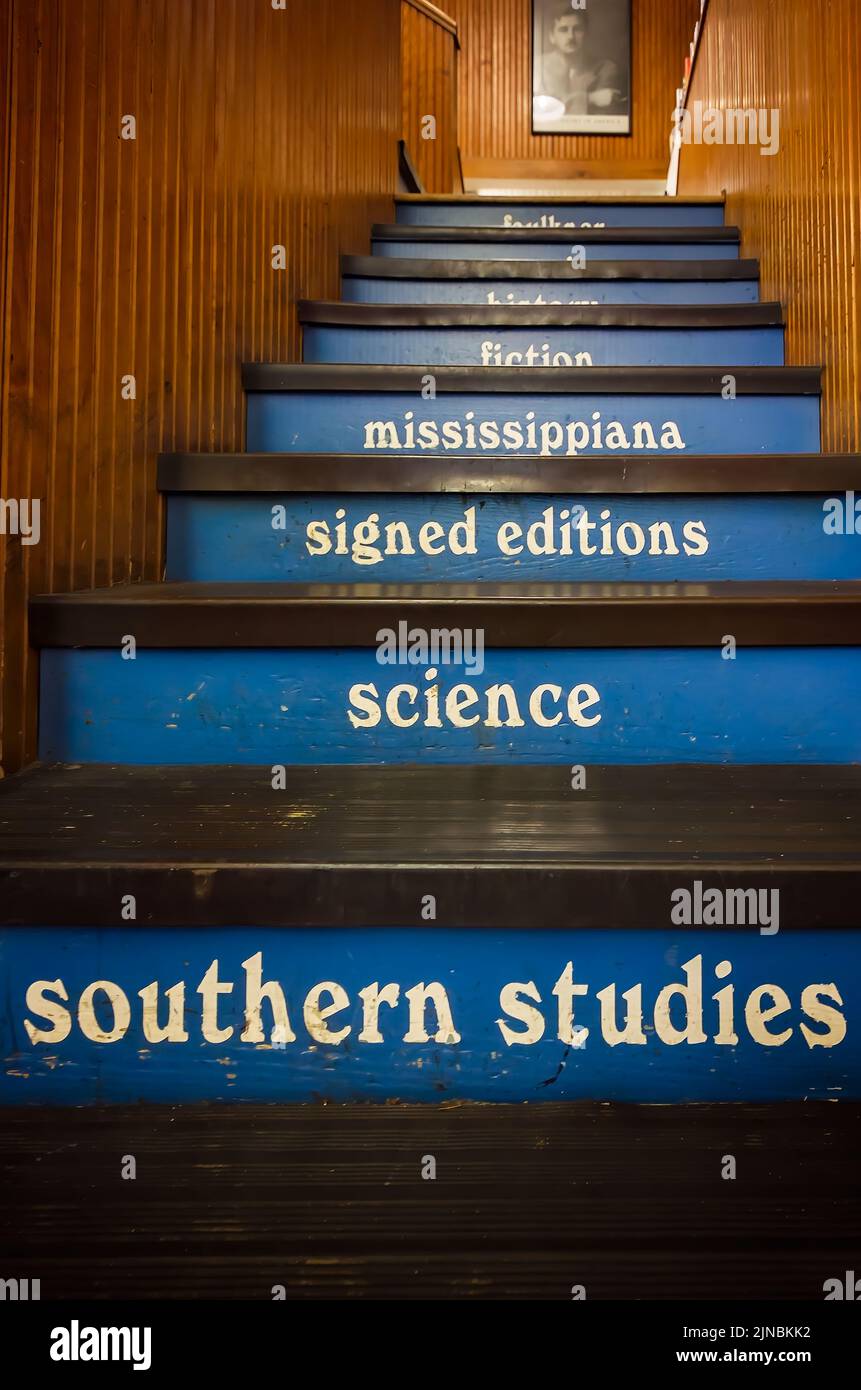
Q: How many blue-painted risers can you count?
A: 8